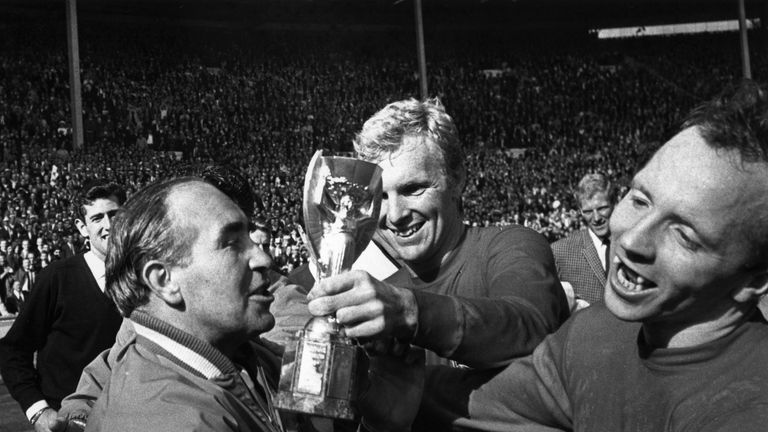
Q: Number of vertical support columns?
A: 3